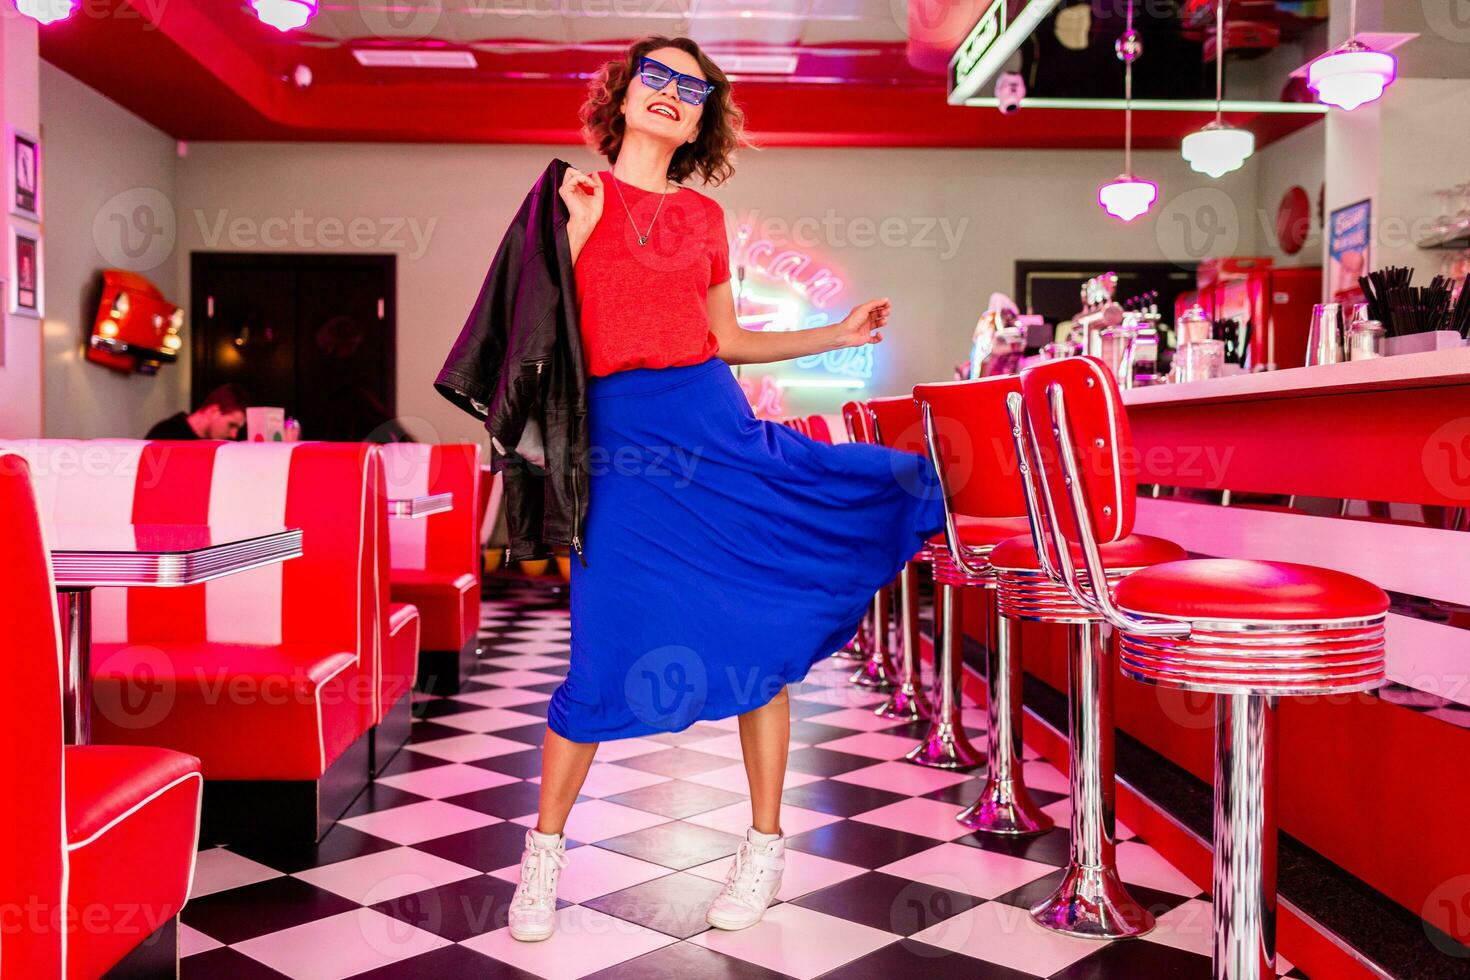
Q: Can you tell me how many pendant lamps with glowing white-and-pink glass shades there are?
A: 5